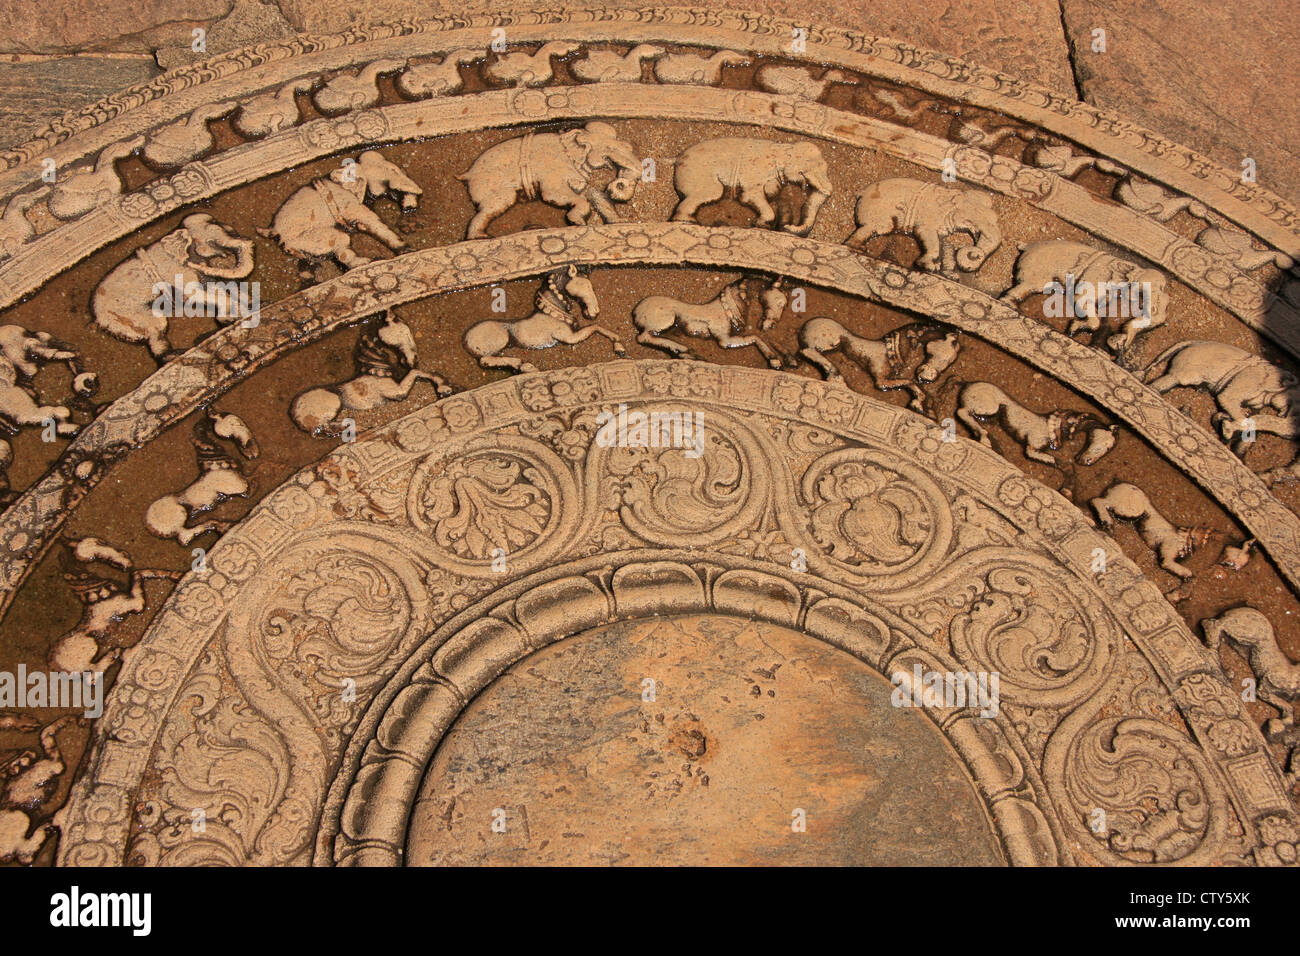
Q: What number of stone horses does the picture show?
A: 10